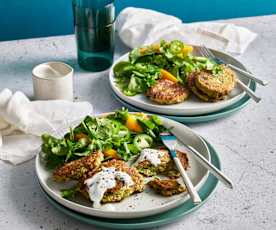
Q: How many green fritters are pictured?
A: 6